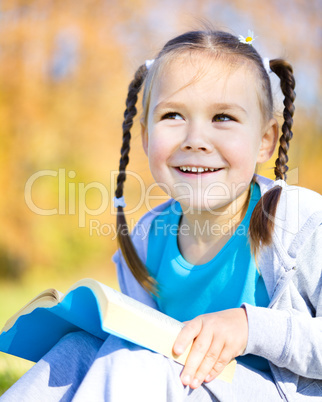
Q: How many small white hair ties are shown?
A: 4